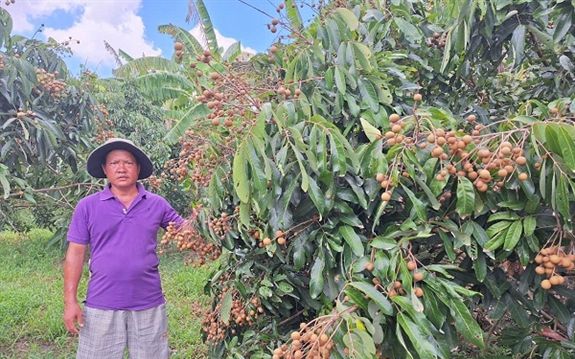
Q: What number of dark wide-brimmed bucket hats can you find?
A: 1